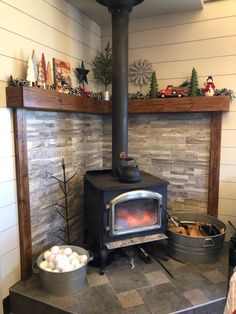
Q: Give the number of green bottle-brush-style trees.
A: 2